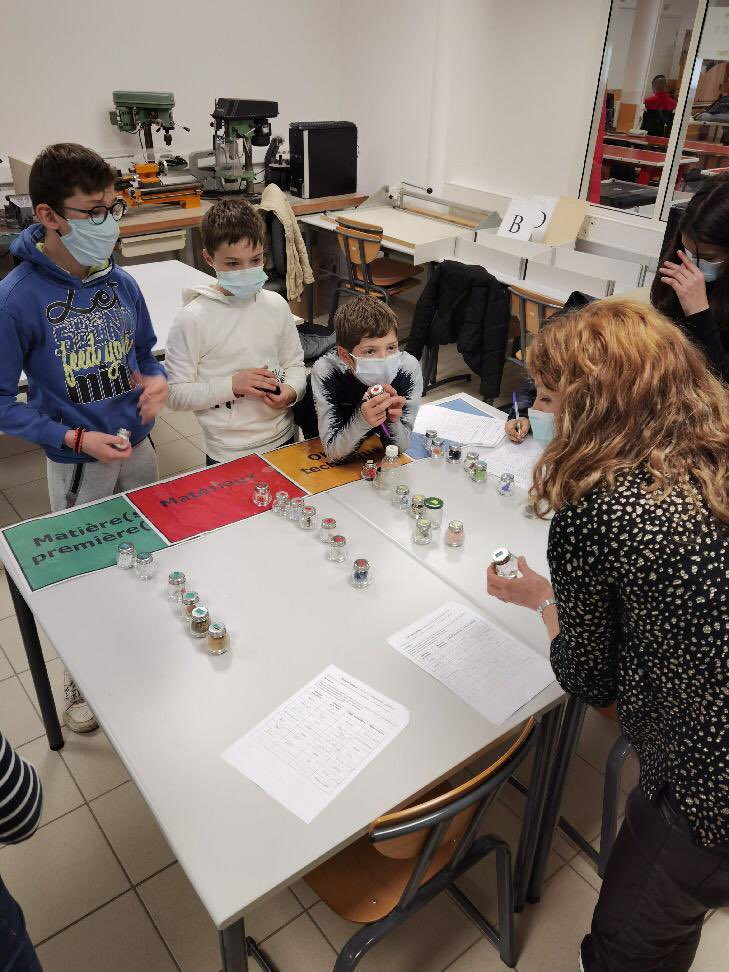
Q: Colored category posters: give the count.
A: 4